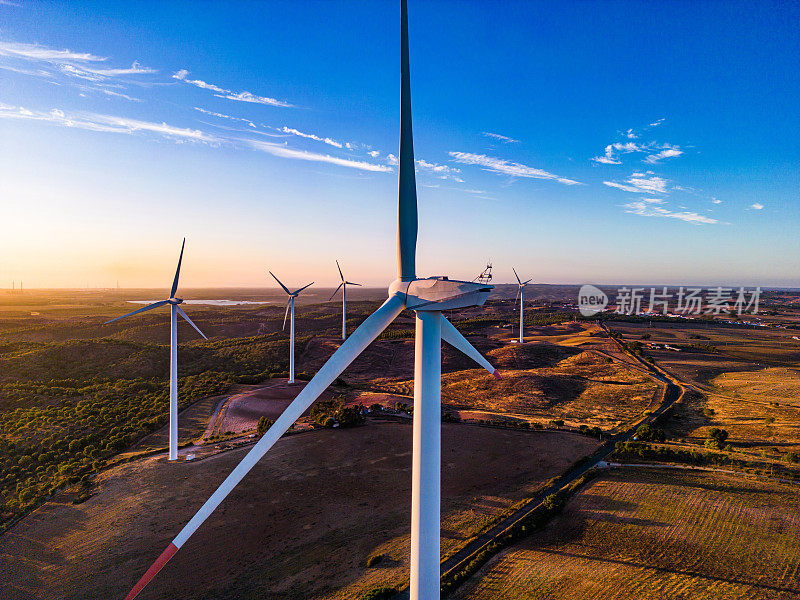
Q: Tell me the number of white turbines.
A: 5